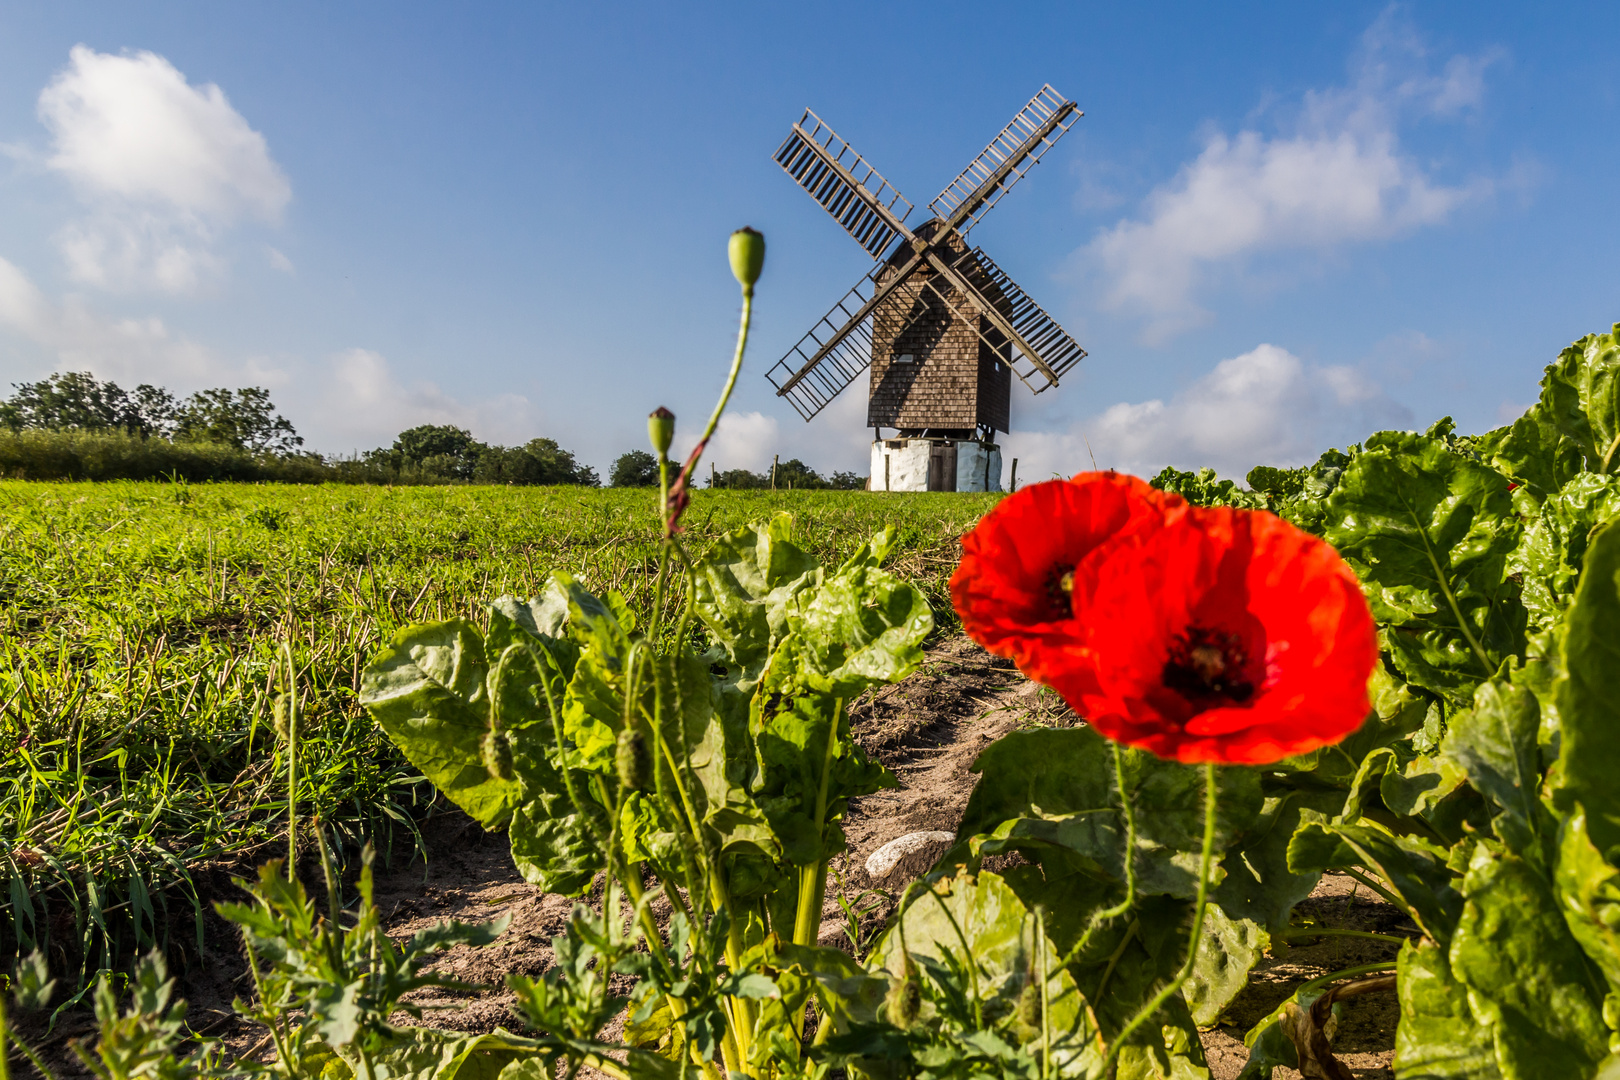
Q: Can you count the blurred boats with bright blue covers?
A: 0